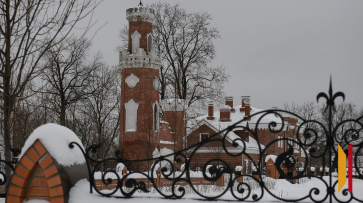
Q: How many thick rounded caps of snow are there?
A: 1